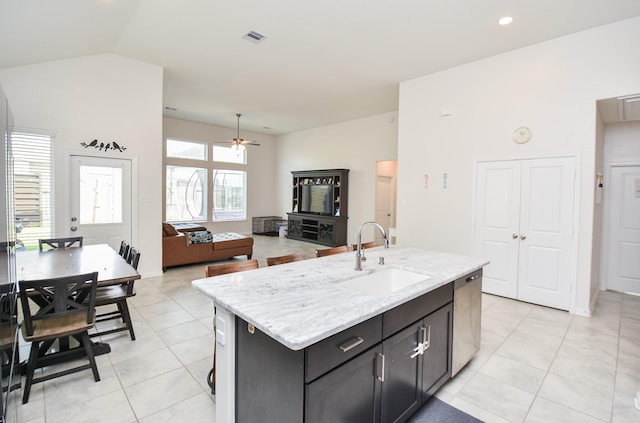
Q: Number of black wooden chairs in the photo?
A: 4